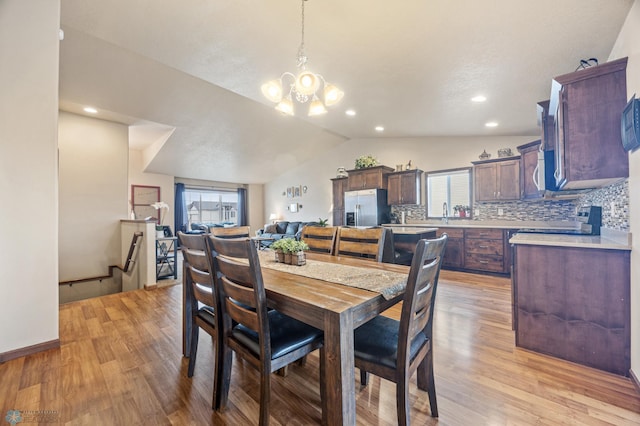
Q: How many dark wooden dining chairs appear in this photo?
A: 6